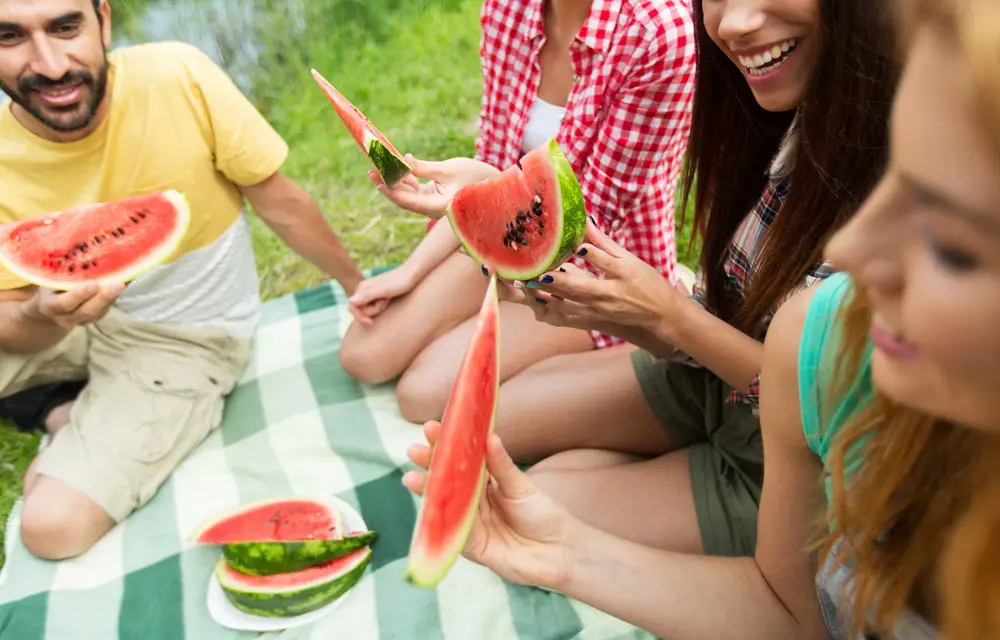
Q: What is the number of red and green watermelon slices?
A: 7